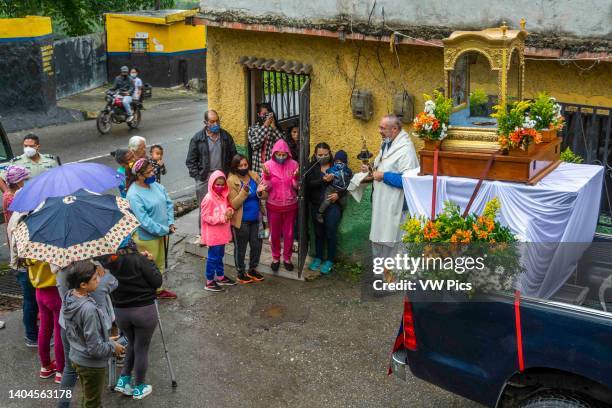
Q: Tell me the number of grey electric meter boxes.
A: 2